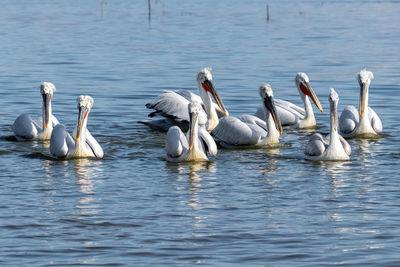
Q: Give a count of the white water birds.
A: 8